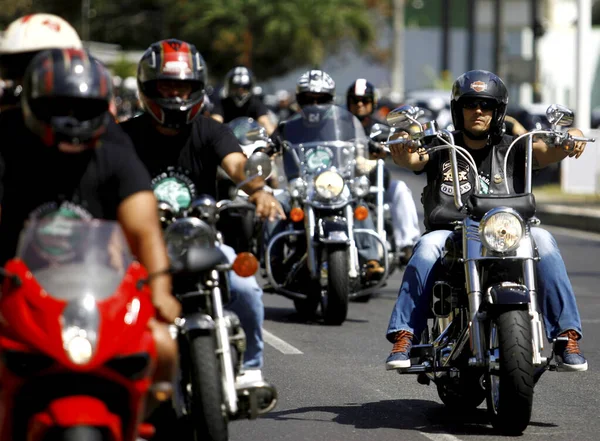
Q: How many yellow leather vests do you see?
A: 0